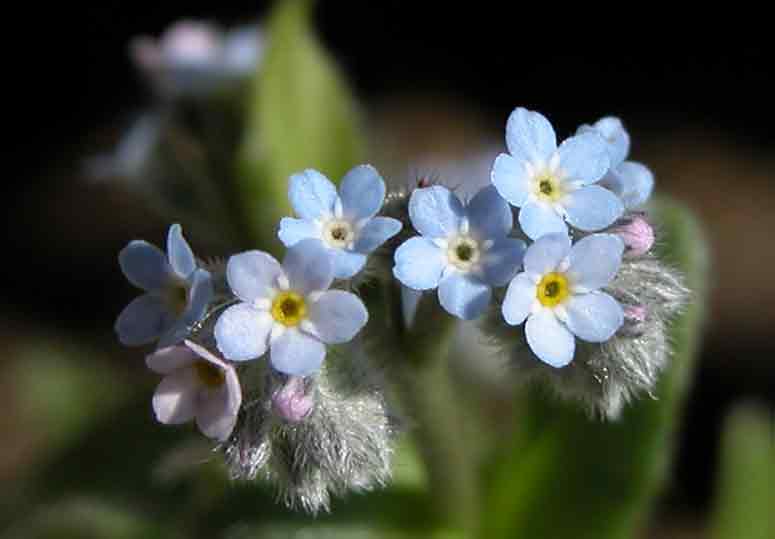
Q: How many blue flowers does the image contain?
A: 7